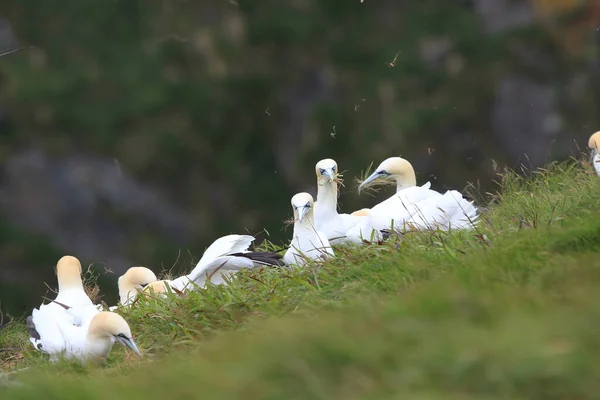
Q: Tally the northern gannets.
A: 8